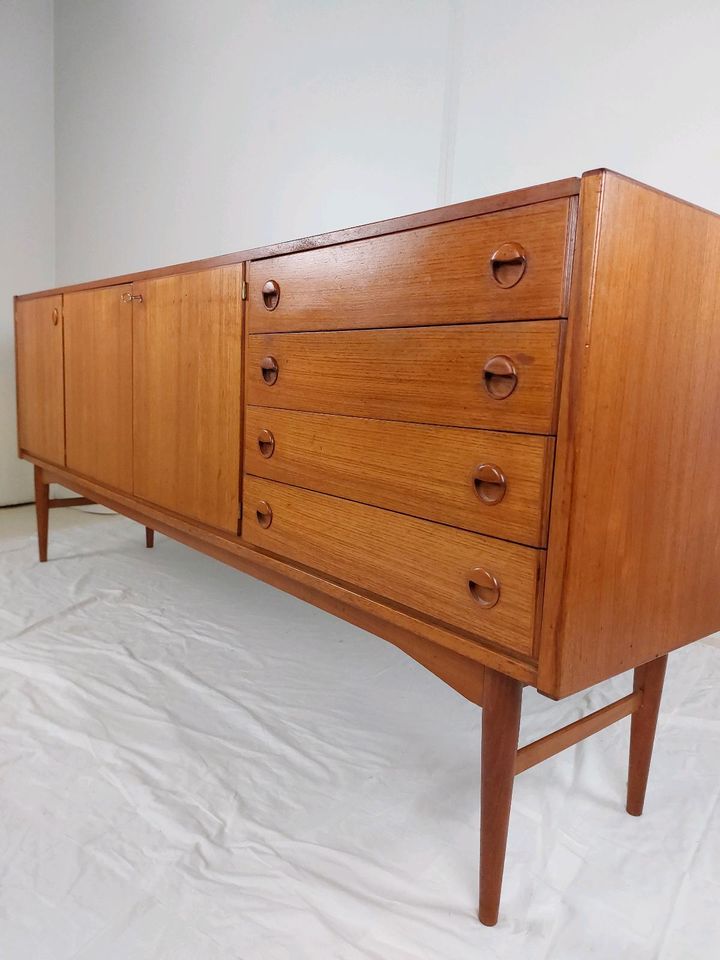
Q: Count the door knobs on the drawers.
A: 8